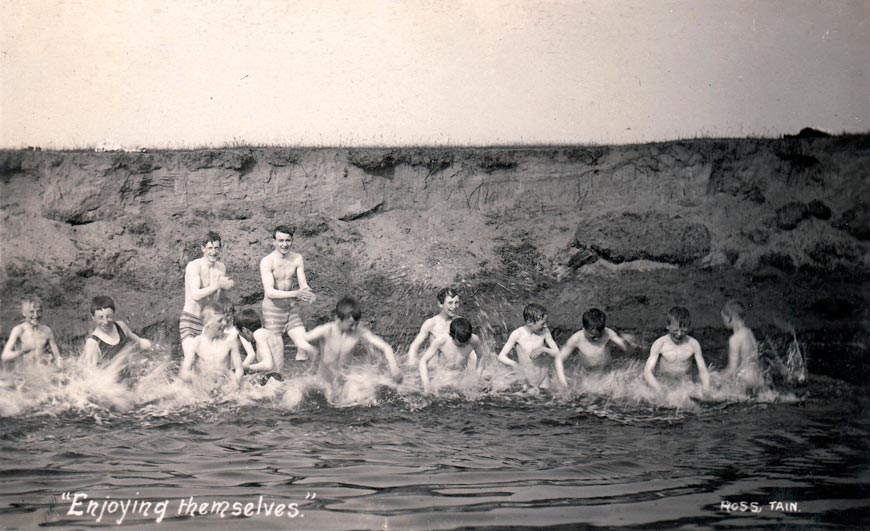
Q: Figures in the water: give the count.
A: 13